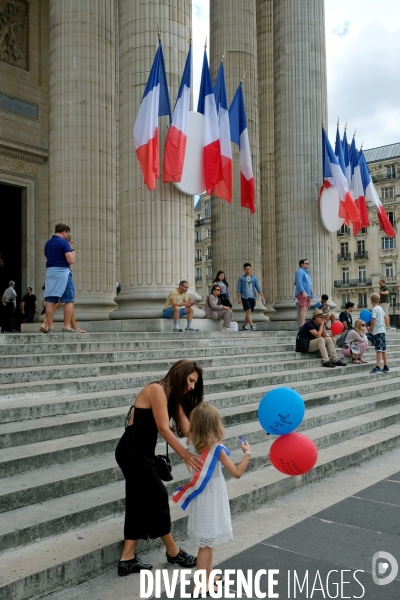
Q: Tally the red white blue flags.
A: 10